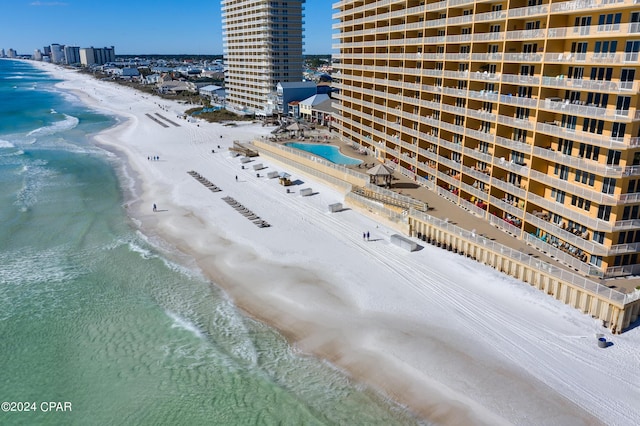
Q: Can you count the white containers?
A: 7